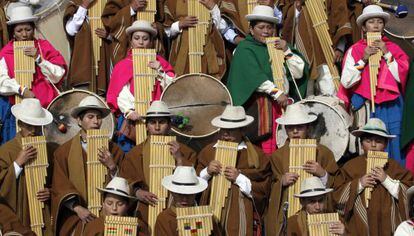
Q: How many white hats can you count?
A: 13